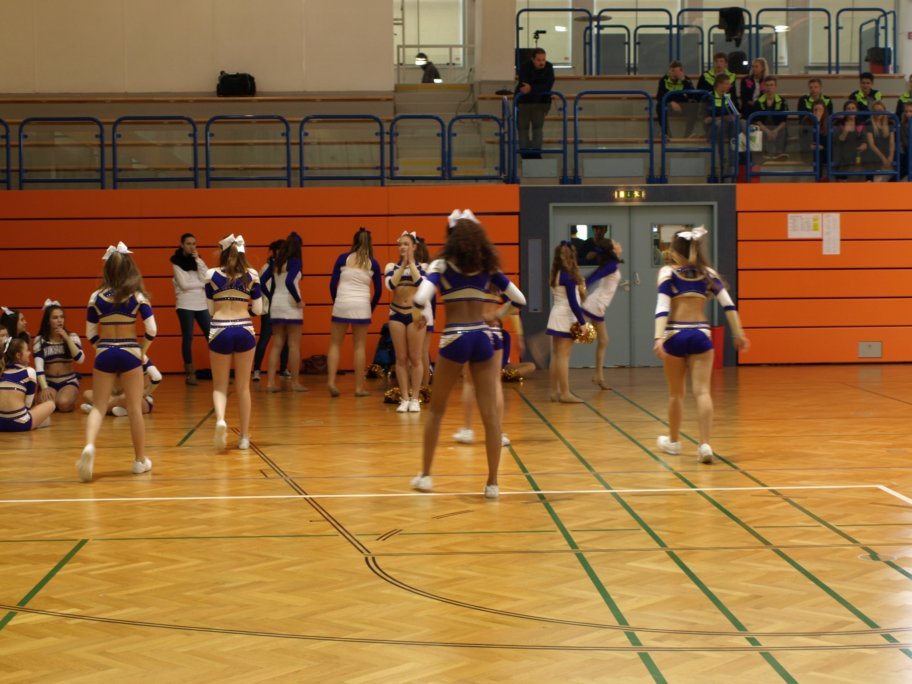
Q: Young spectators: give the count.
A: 12